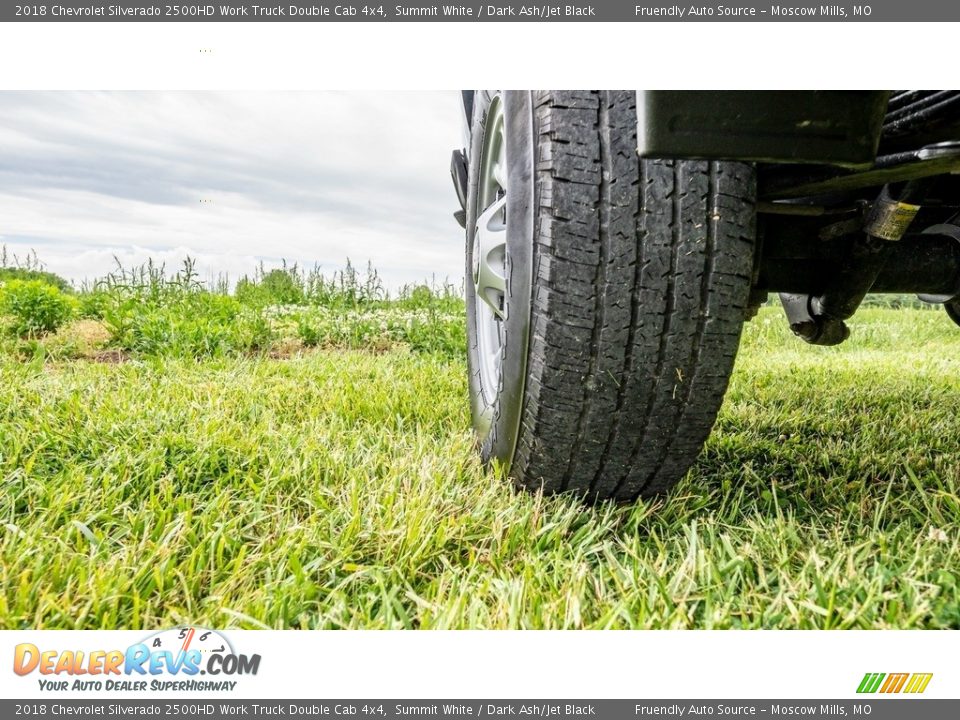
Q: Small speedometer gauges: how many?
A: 1